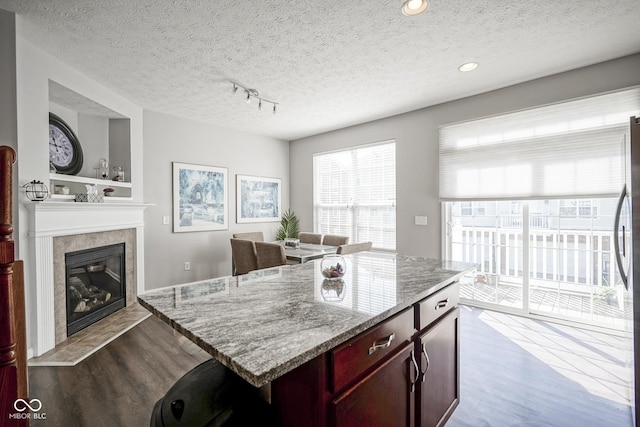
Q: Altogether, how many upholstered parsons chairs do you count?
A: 6